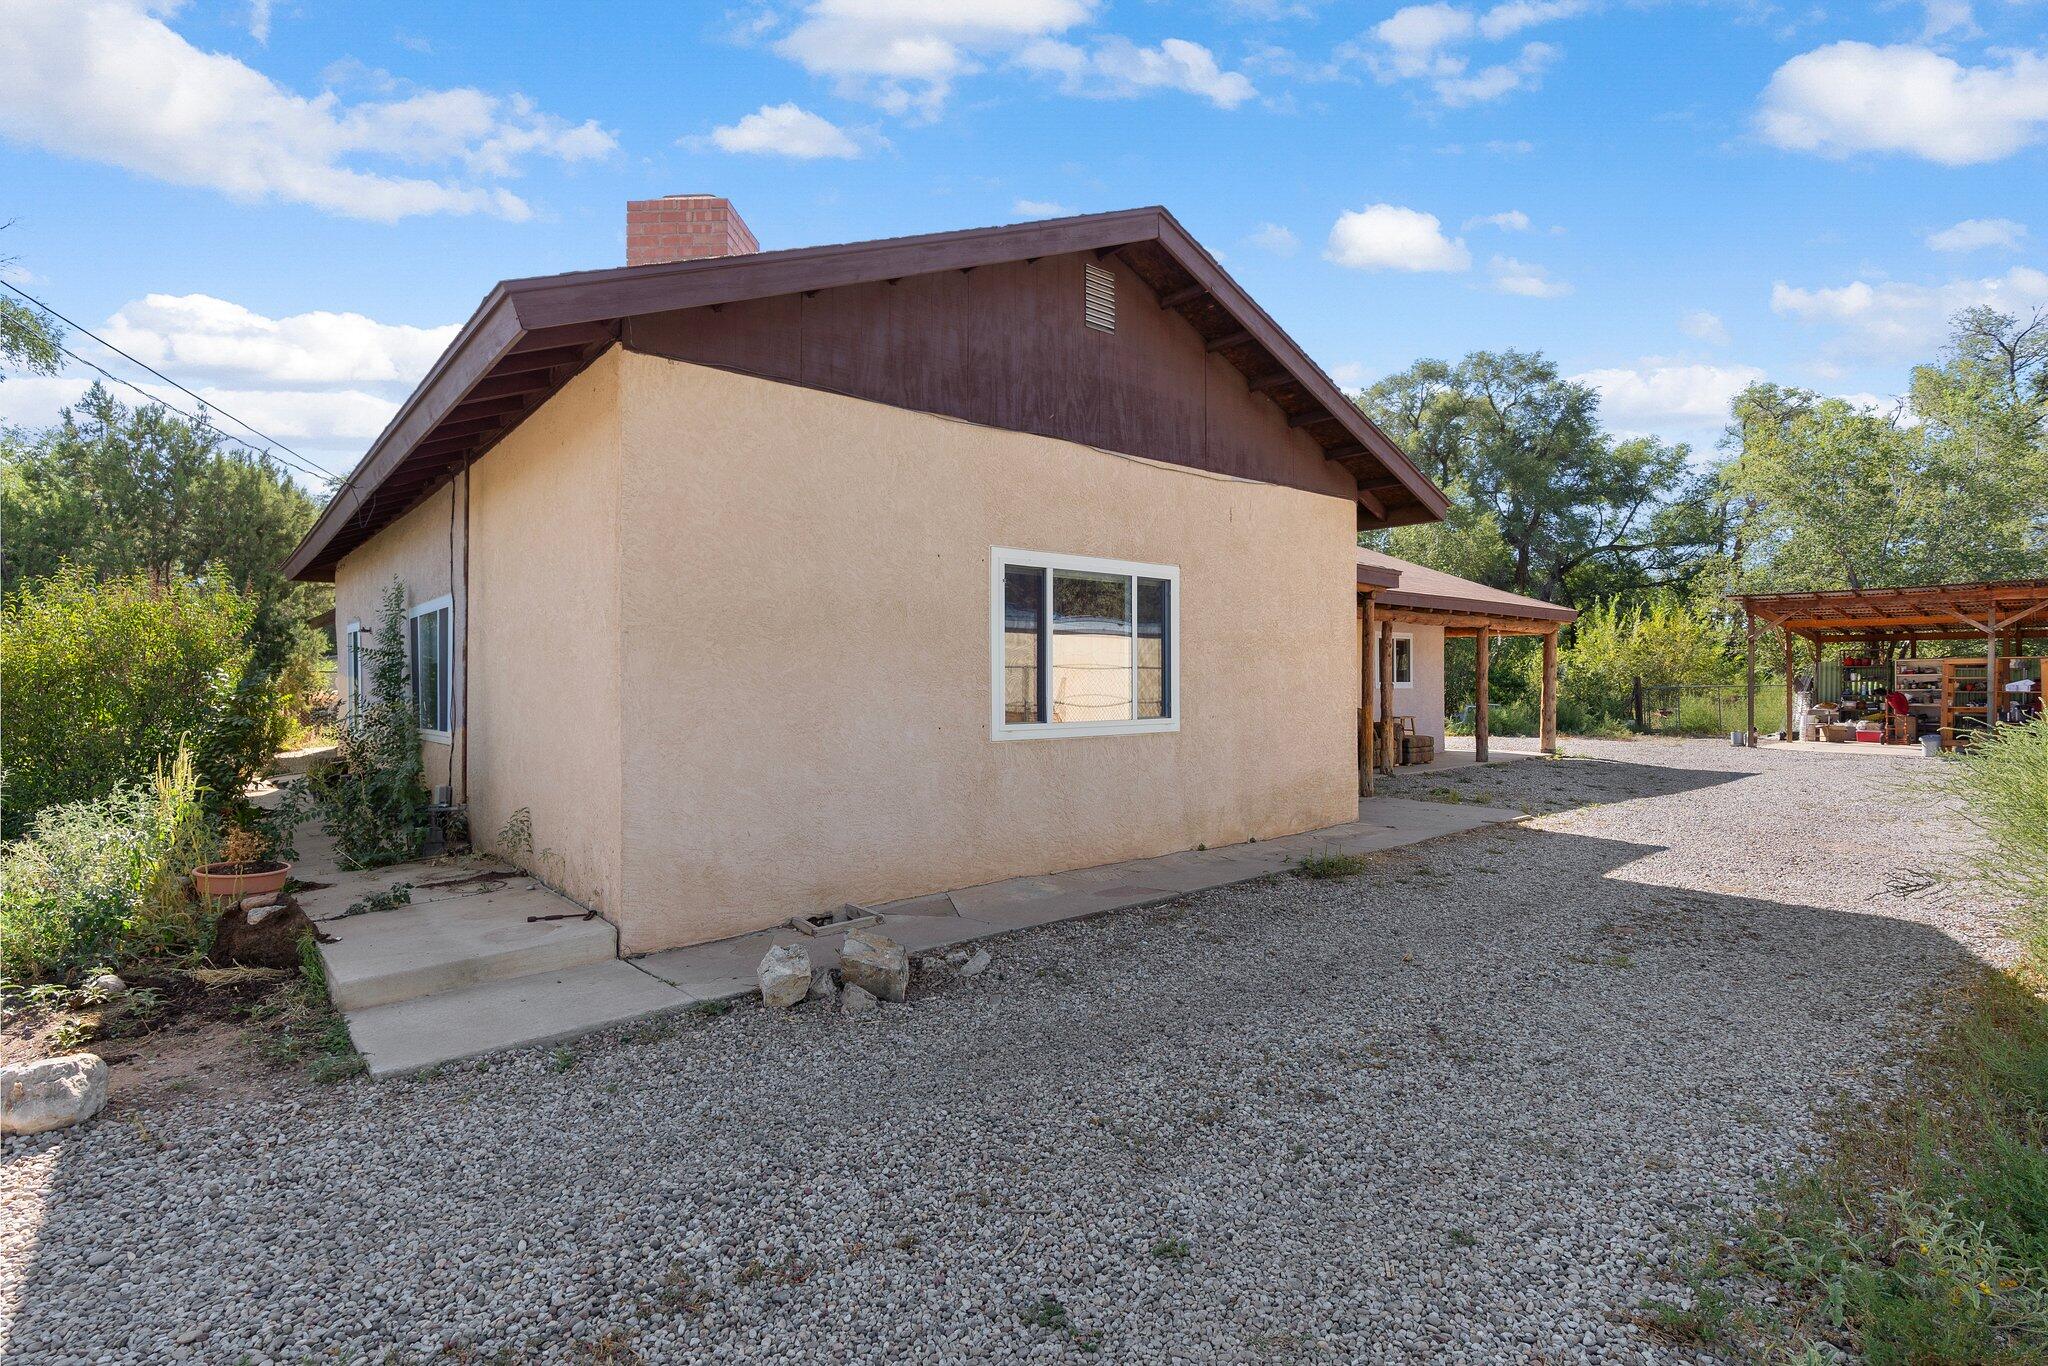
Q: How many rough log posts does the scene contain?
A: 4